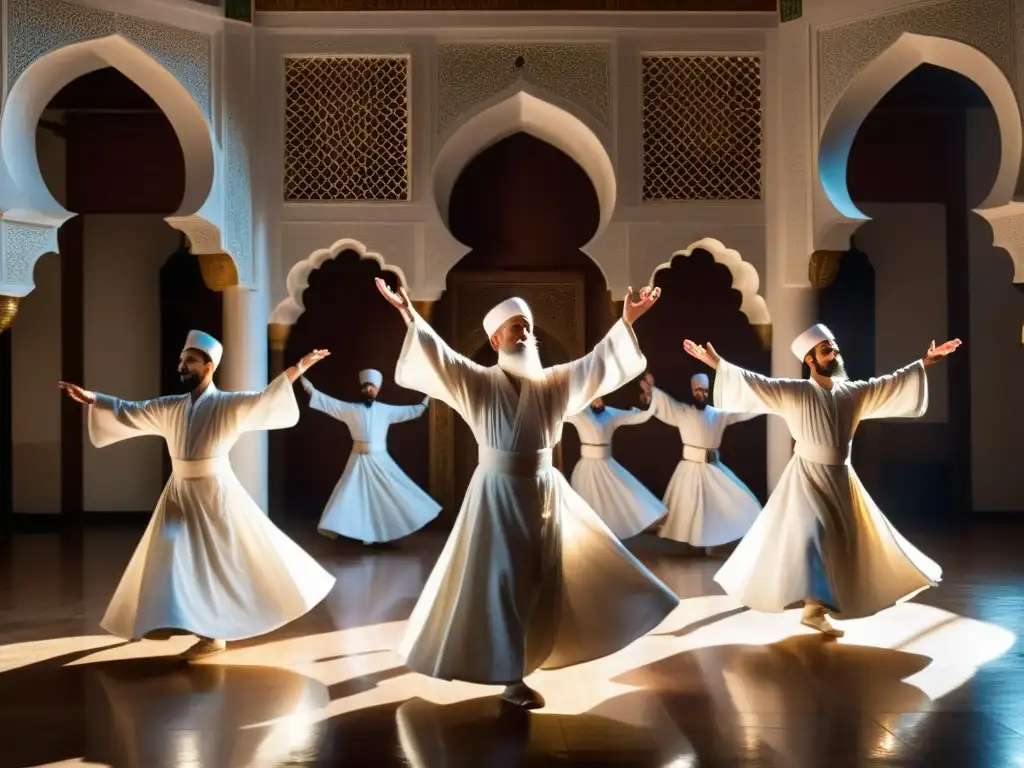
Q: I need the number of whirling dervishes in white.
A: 6